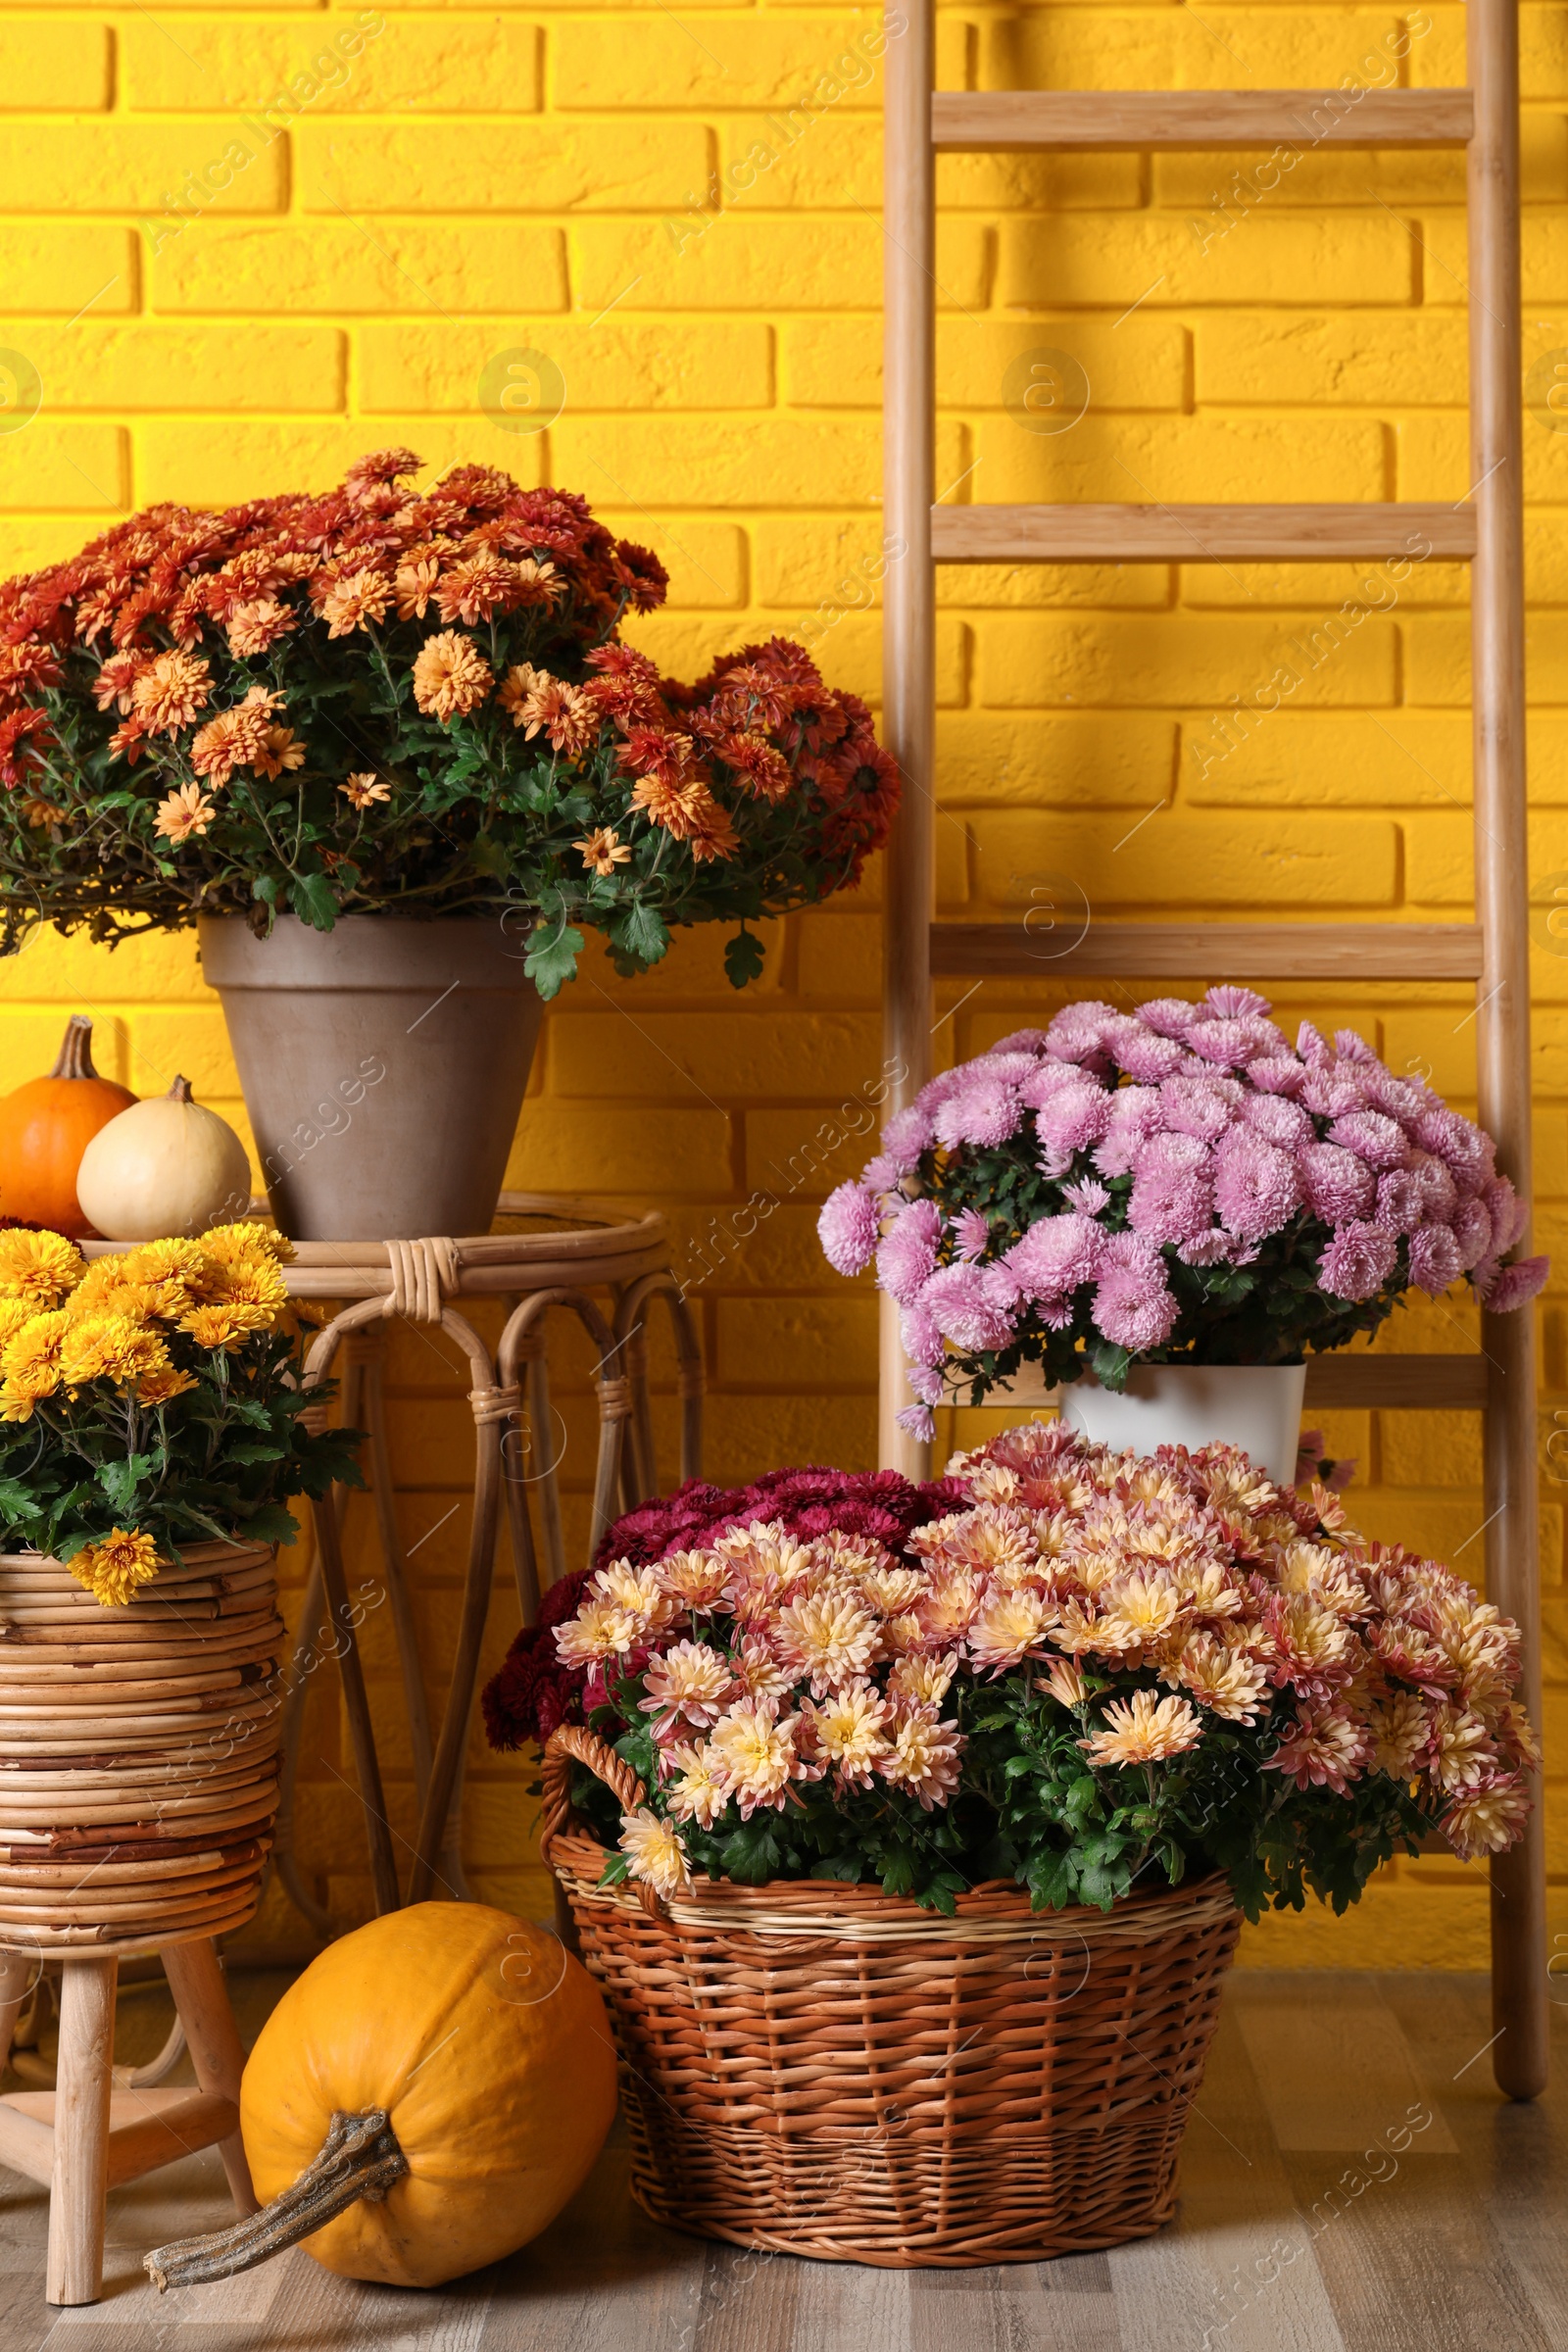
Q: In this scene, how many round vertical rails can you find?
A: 2